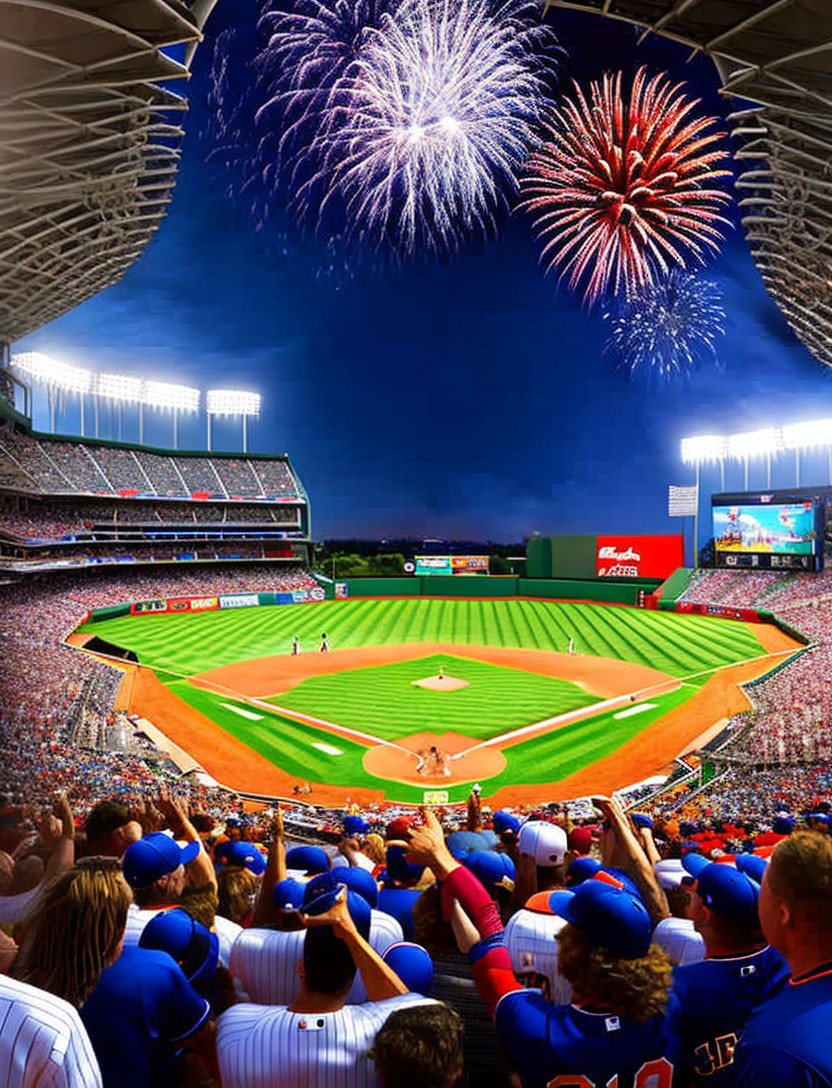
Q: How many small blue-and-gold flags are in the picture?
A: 0